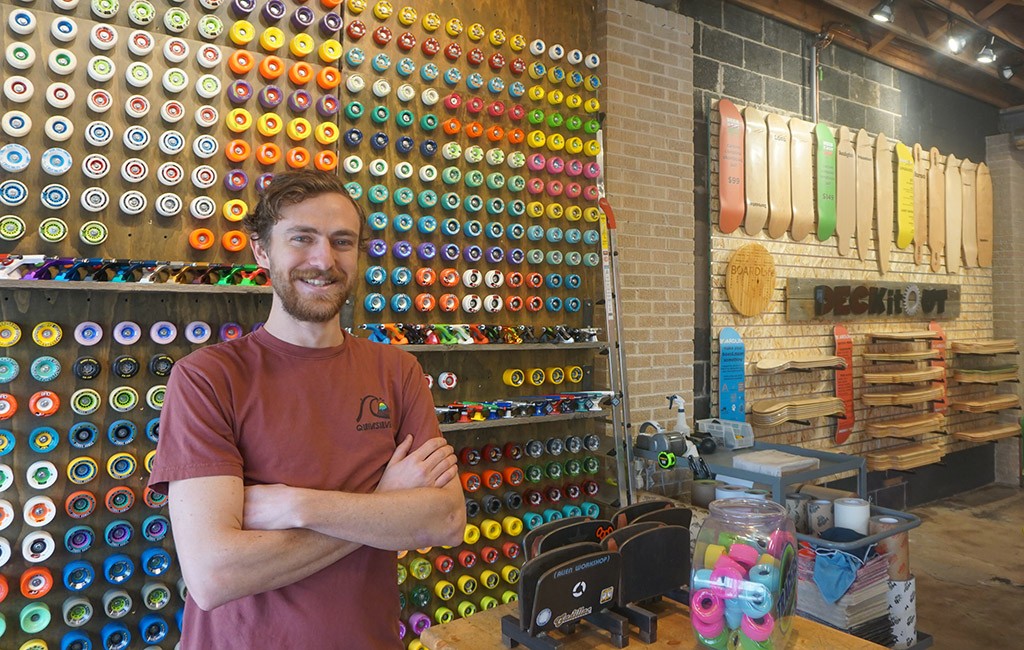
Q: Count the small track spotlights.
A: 4